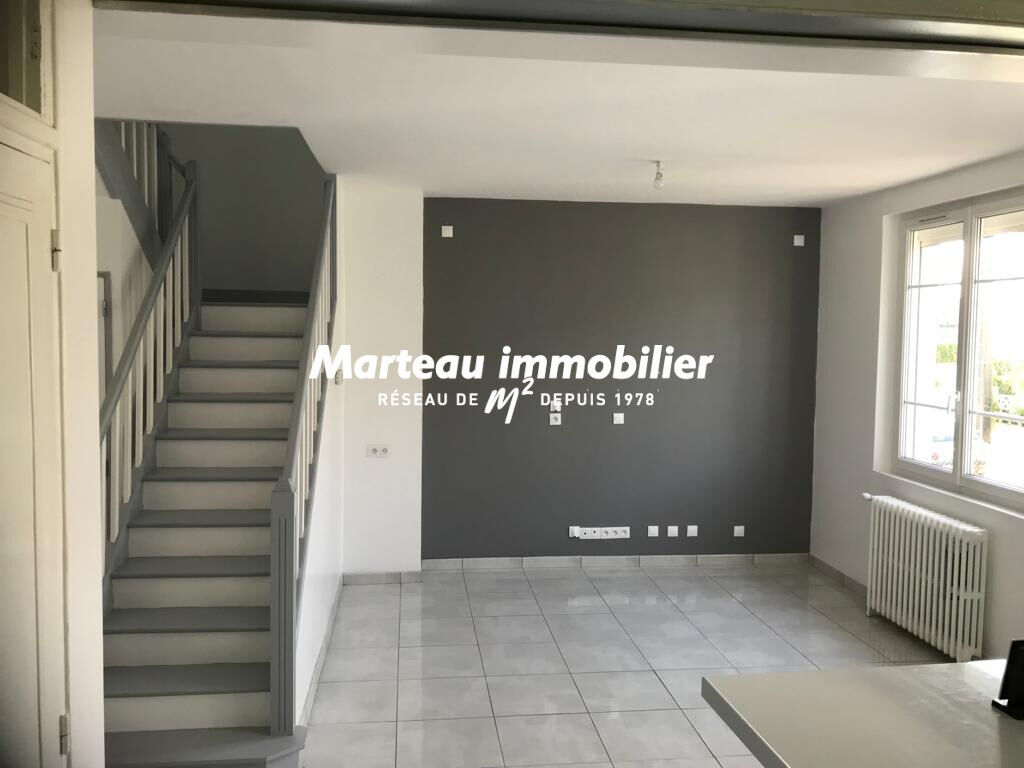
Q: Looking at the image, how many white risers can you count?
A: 10